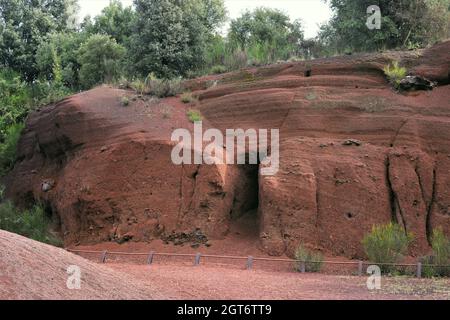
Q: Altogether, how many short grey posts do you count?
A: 7